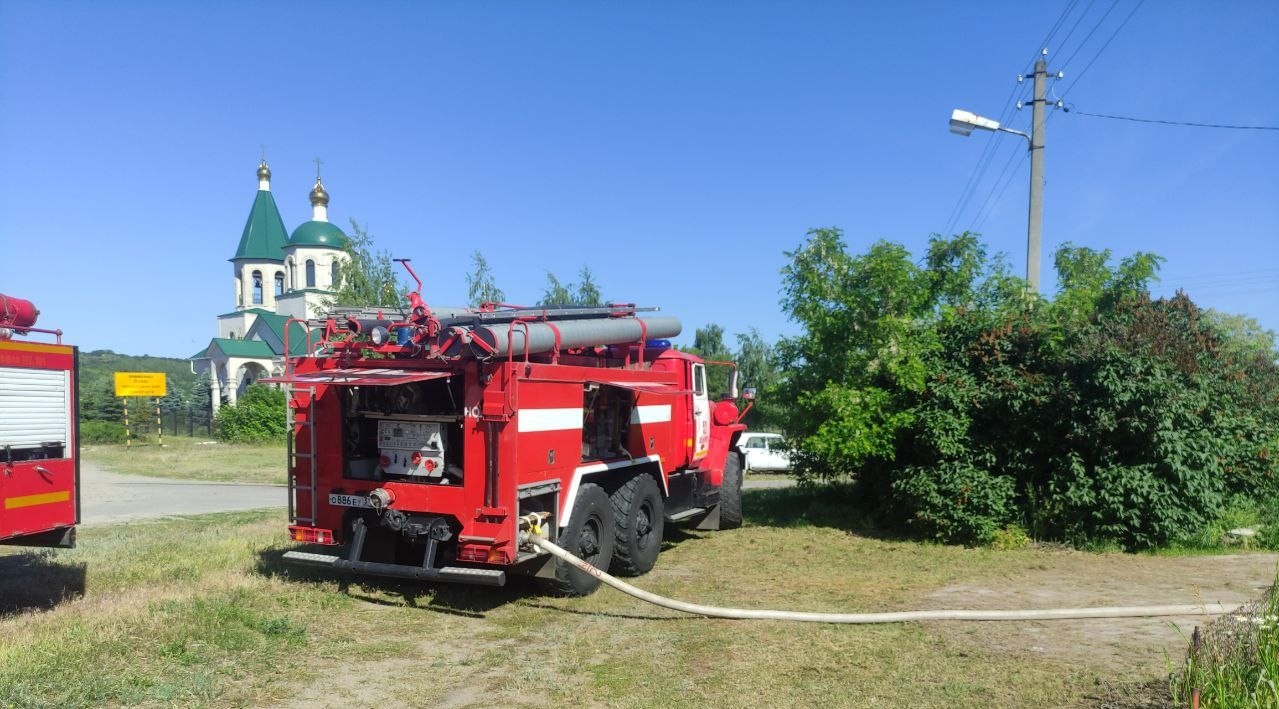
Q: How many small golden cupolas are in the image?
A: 2